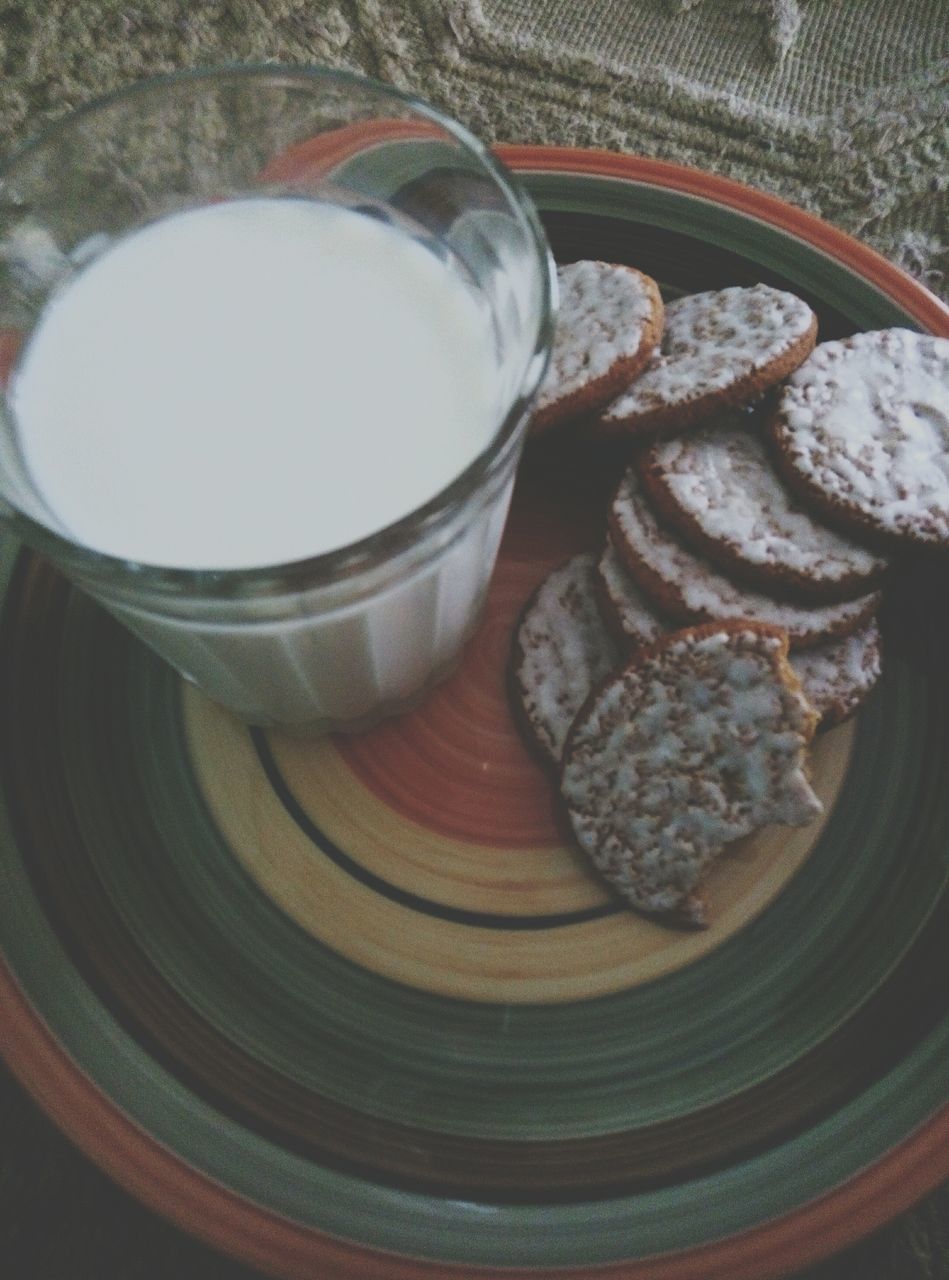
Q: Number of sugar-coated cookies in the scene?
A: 8